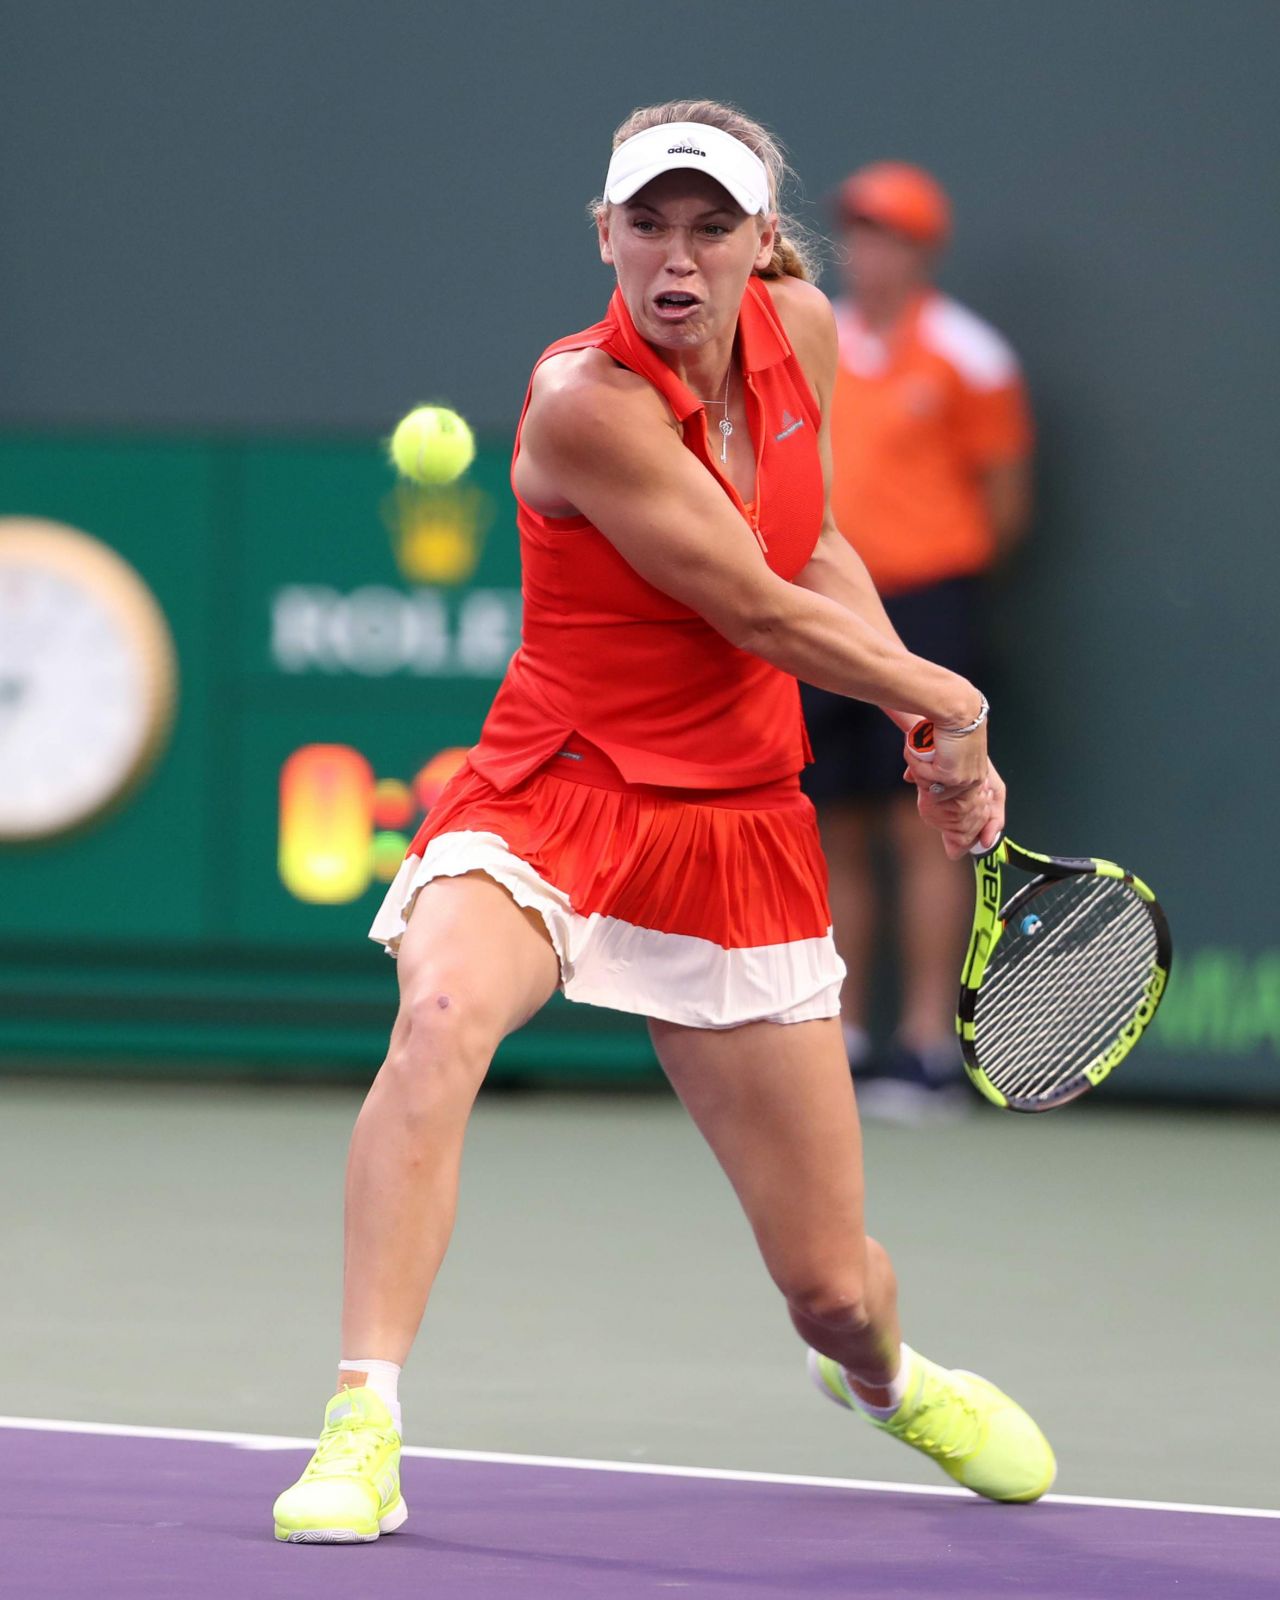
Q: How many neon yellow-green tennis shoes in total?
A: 2